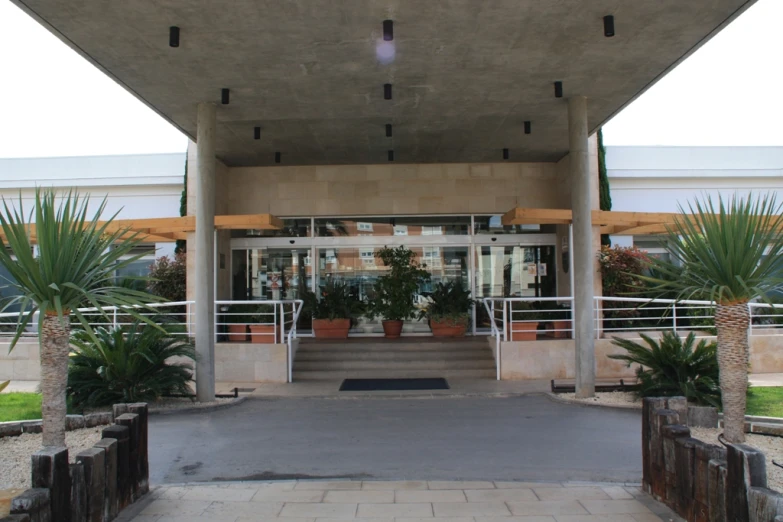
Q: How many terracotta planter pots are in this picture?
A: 7